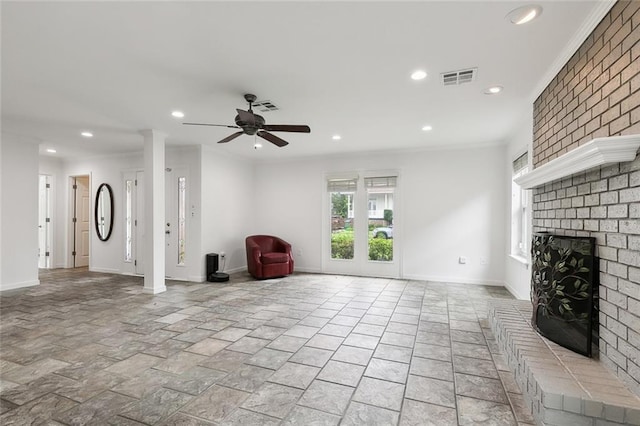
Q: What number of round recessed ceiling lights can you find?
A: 9